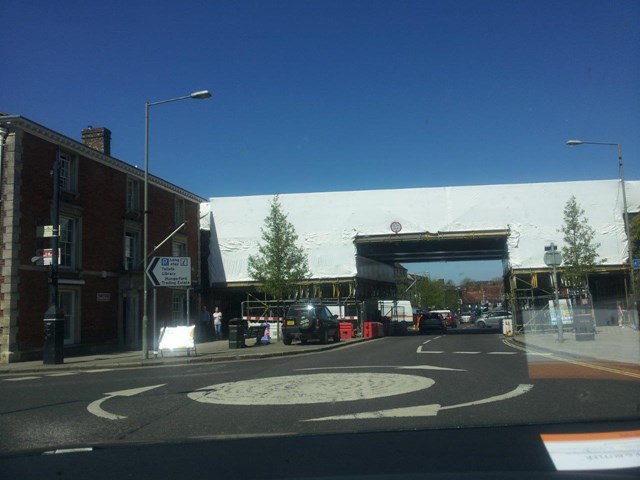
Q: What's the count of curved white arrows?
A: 3